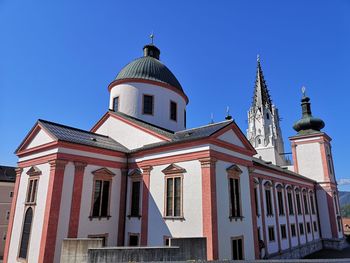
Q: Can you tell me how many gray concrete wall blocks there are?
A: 3